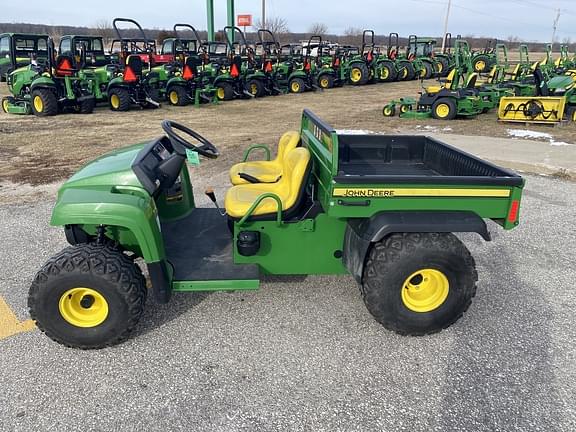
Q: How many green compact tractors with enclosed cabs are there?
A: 1